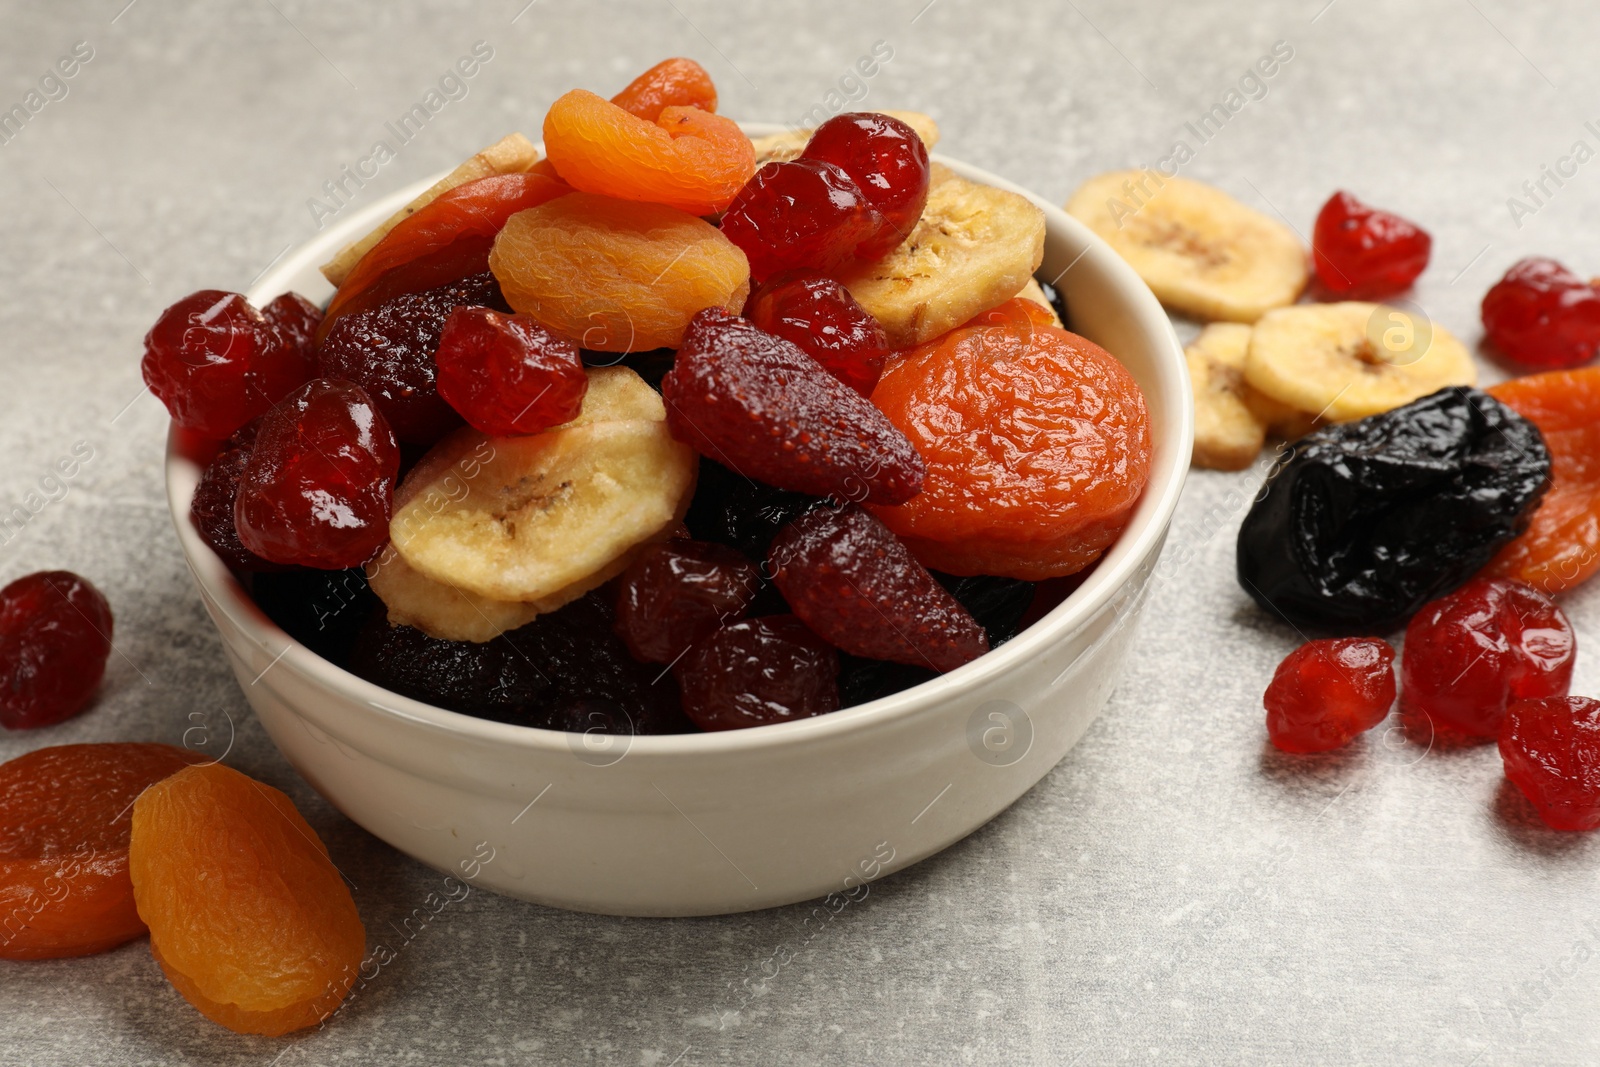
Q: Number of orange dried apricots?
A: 8